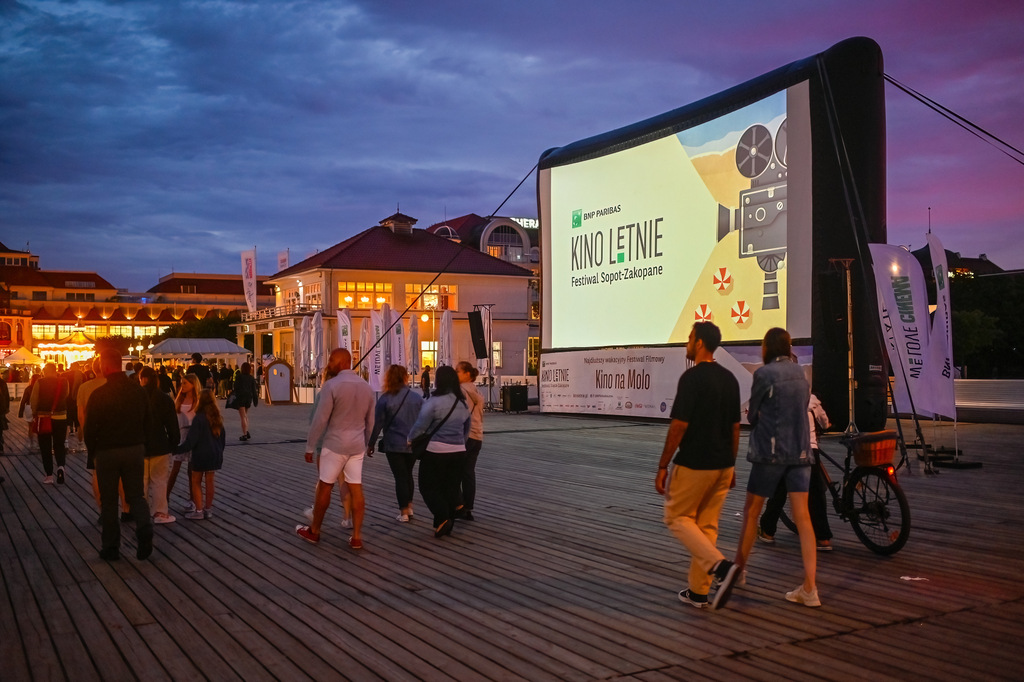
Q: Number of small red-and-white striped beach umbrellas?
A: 3